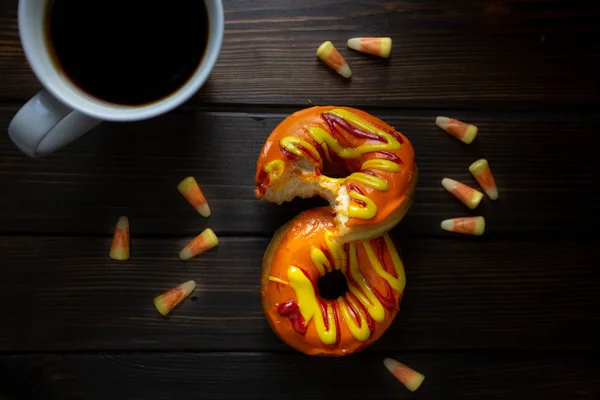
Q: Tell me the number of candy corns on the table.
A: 11